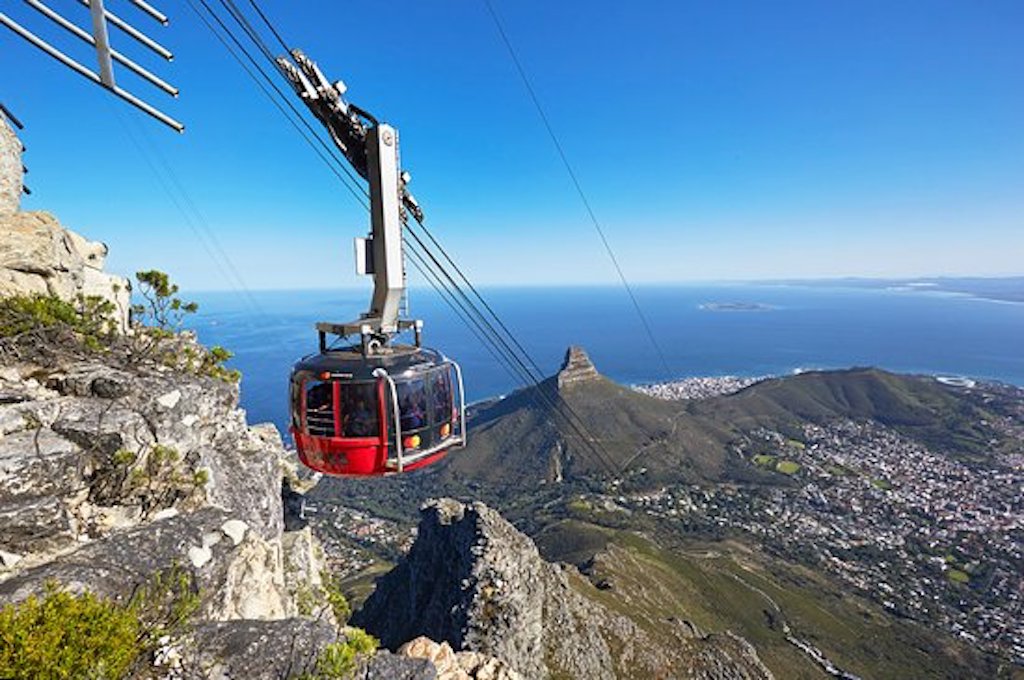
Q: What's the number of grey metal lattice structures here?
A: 1